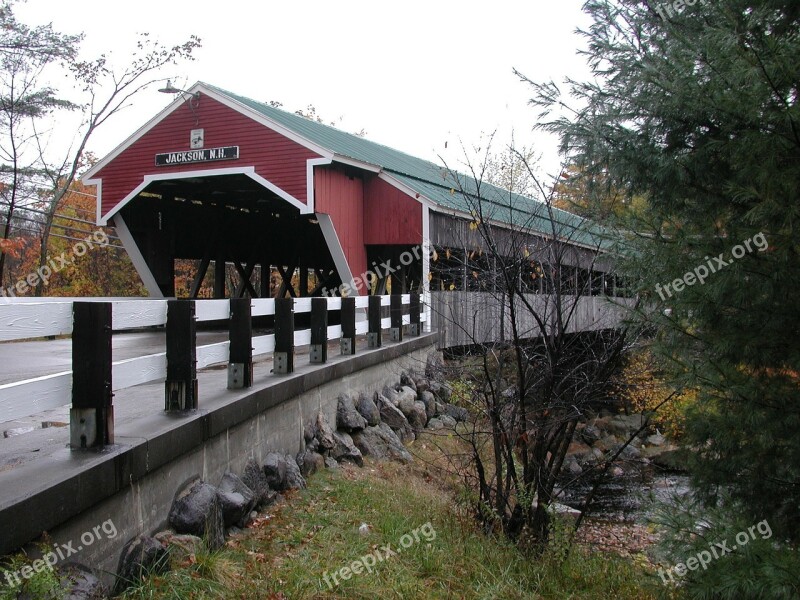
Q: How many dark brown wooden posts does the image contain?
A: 9